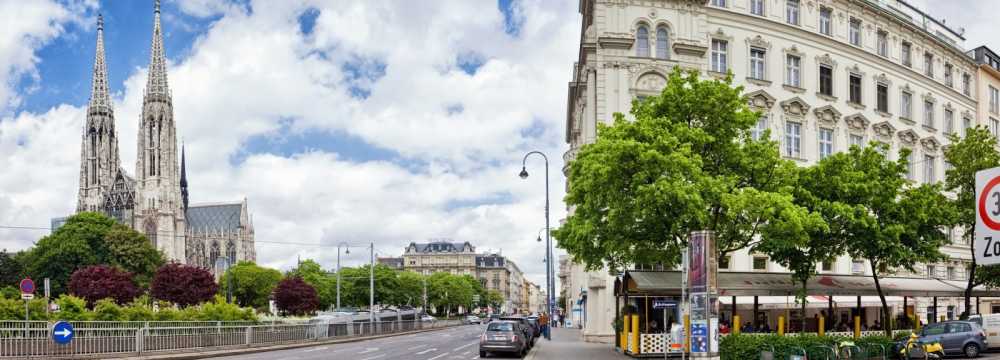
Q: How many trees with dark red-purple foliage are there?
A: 3